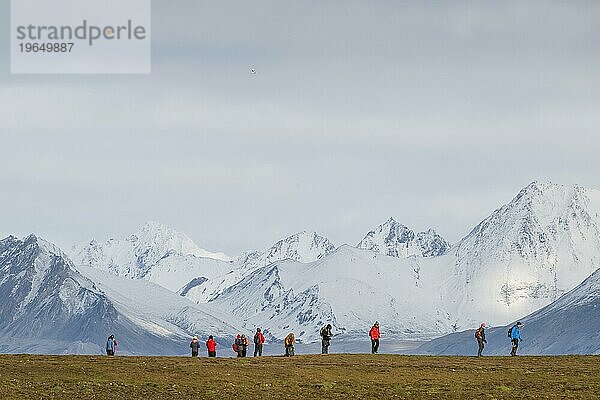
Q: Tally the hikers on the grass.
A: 11